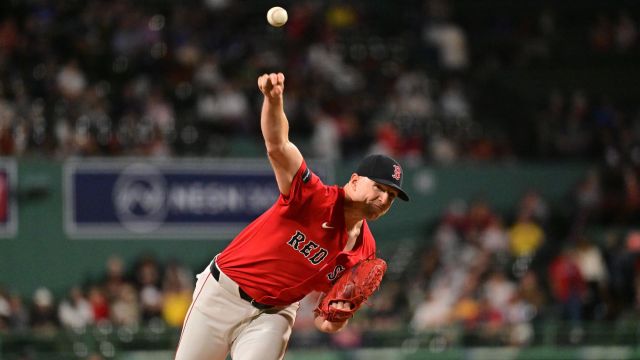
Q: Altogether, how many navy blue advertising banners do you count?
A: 1